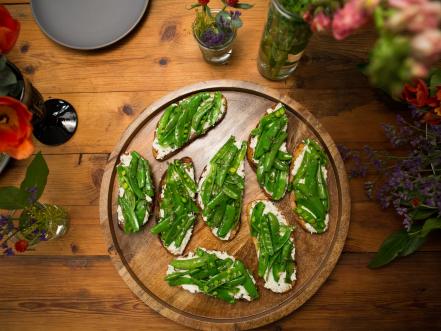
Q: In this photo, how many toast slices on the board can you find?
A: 8